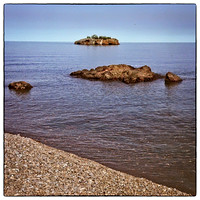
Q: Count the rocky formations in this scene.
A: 4